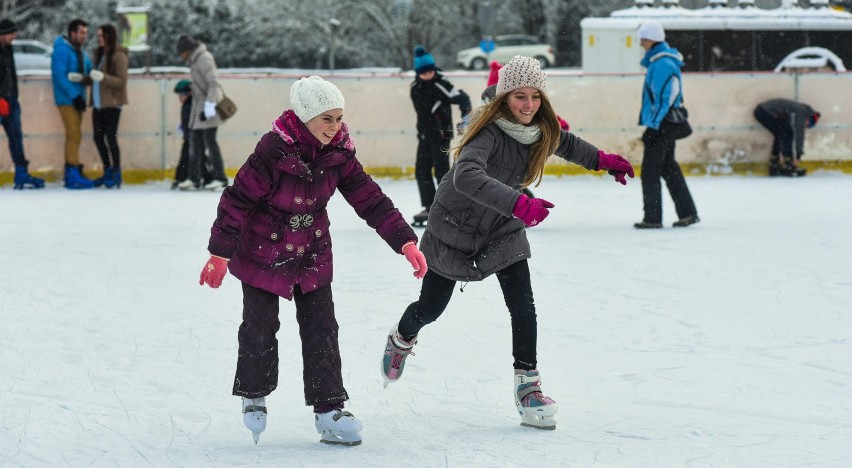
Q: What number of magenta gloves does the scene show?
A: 2